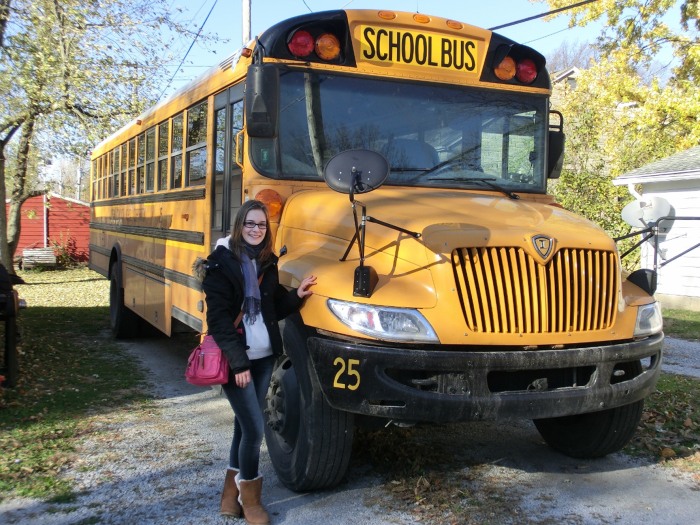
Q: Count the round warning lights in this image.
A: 4